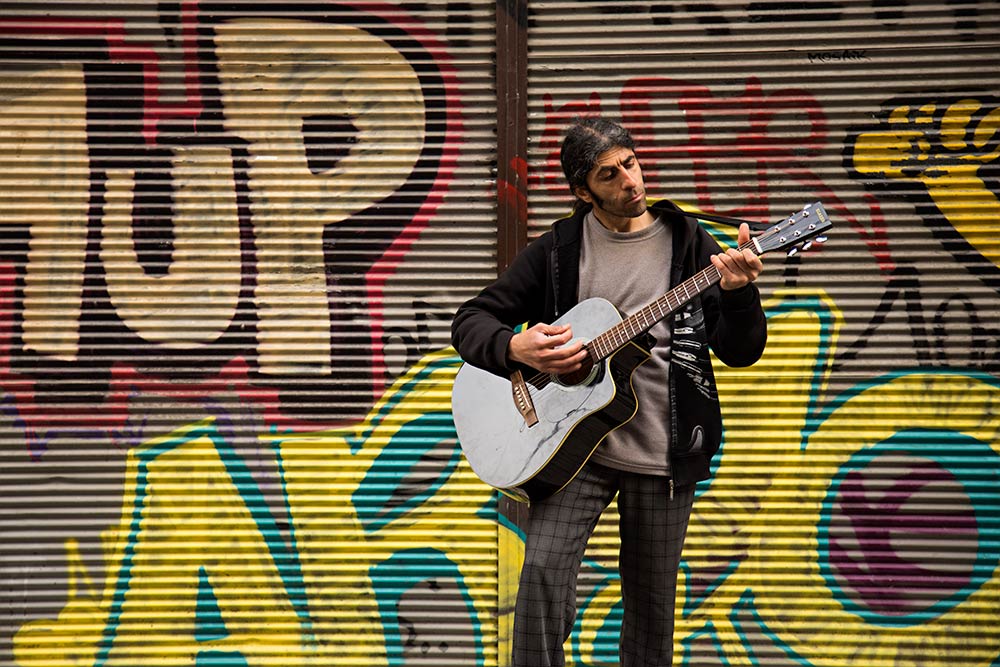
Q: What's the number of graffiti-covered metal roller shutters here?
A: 2